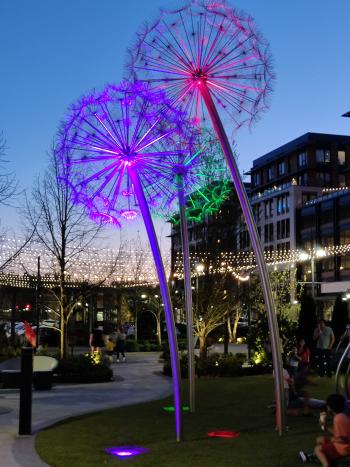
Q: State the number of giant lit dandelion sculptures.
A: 3